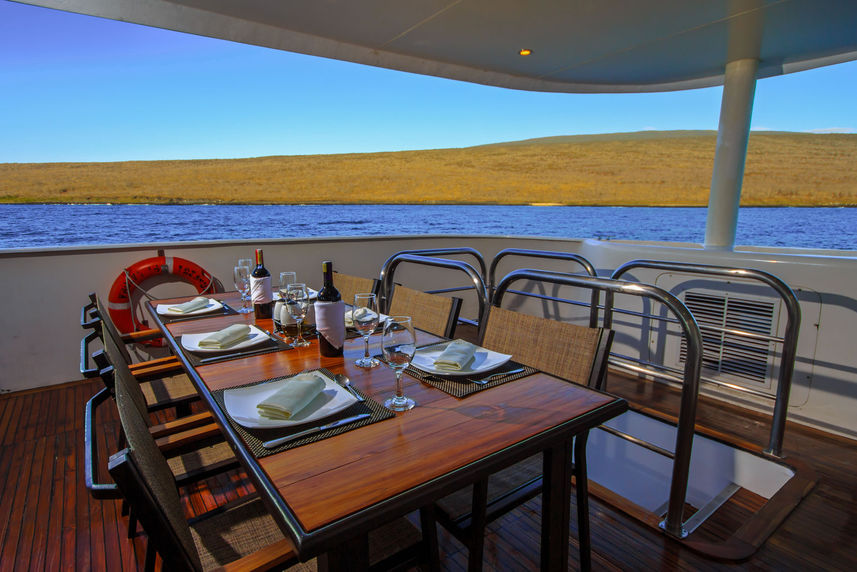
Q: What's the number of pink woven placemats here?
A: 0